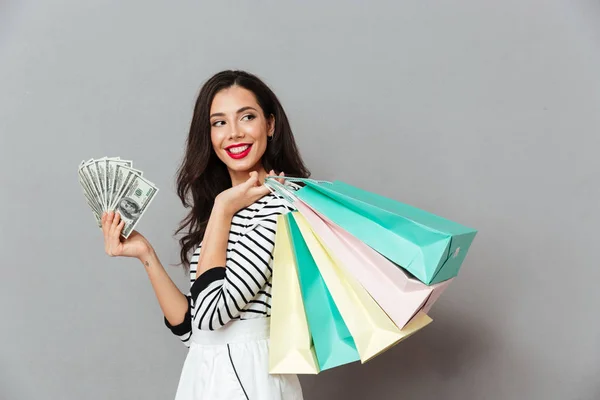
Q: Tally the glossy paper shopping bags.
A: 5